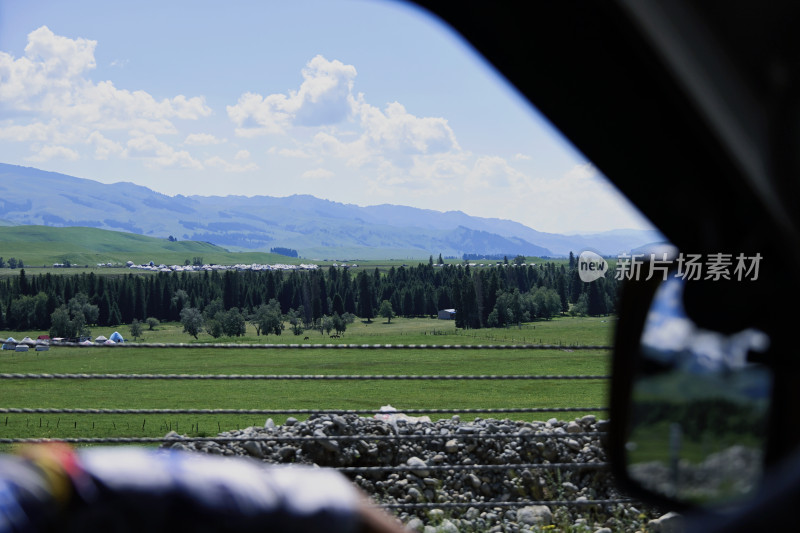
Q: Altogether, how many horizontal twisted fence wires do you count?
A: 6